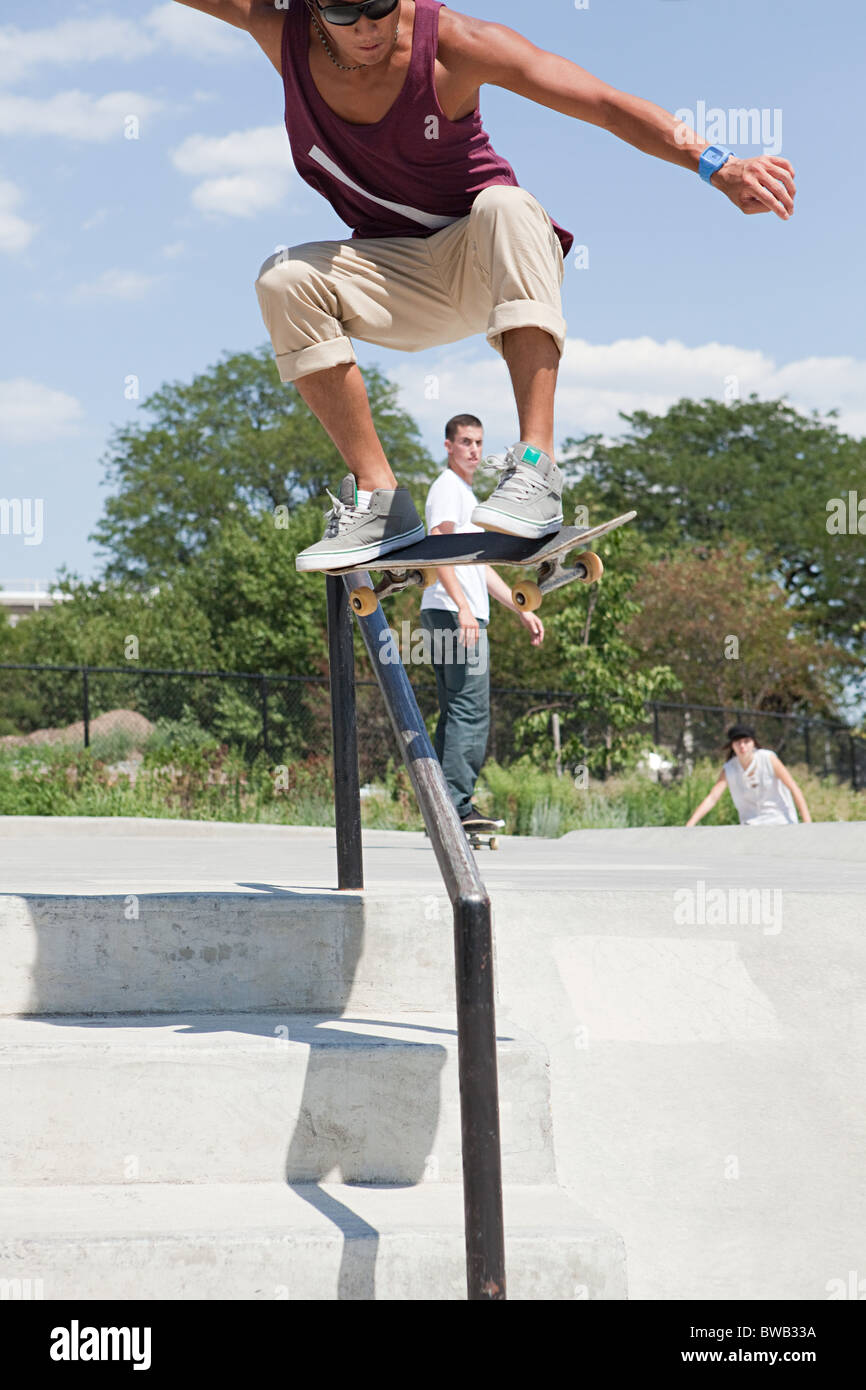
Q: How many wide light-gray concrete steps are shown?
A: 3